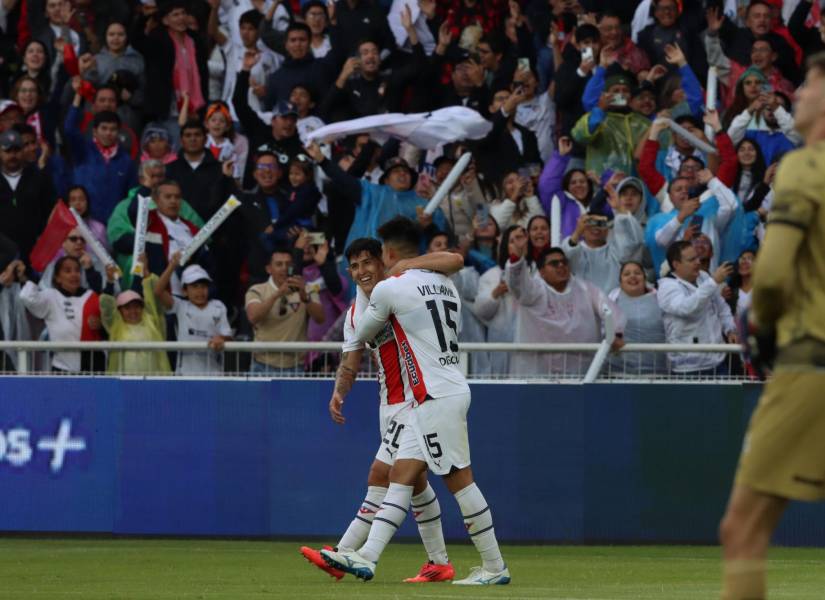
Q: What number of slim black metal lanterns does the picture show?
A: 0